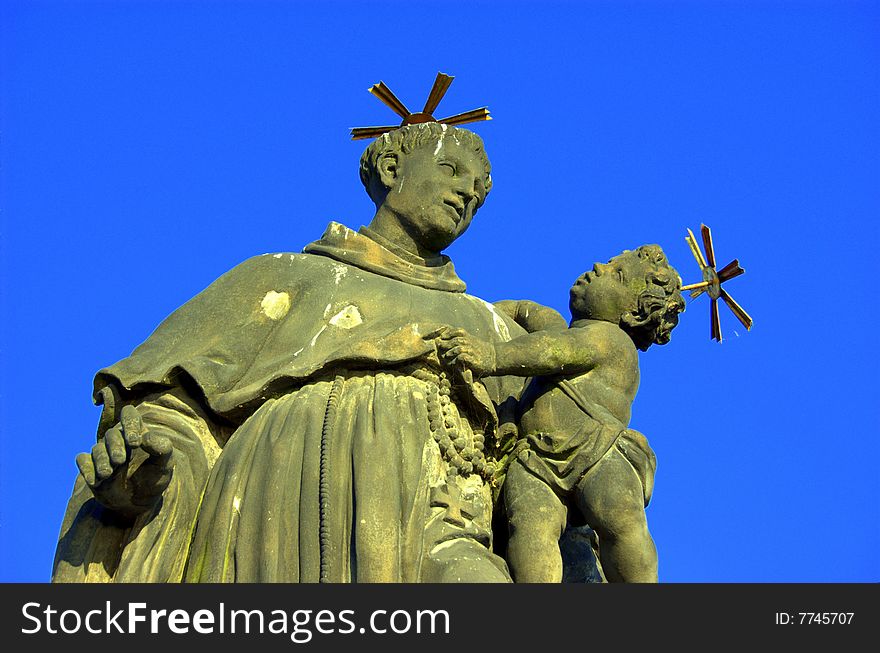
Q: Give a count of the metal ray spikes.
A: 10